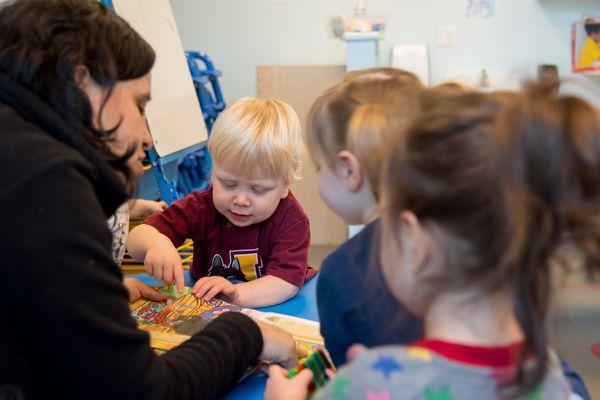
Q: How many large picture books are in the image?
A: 1